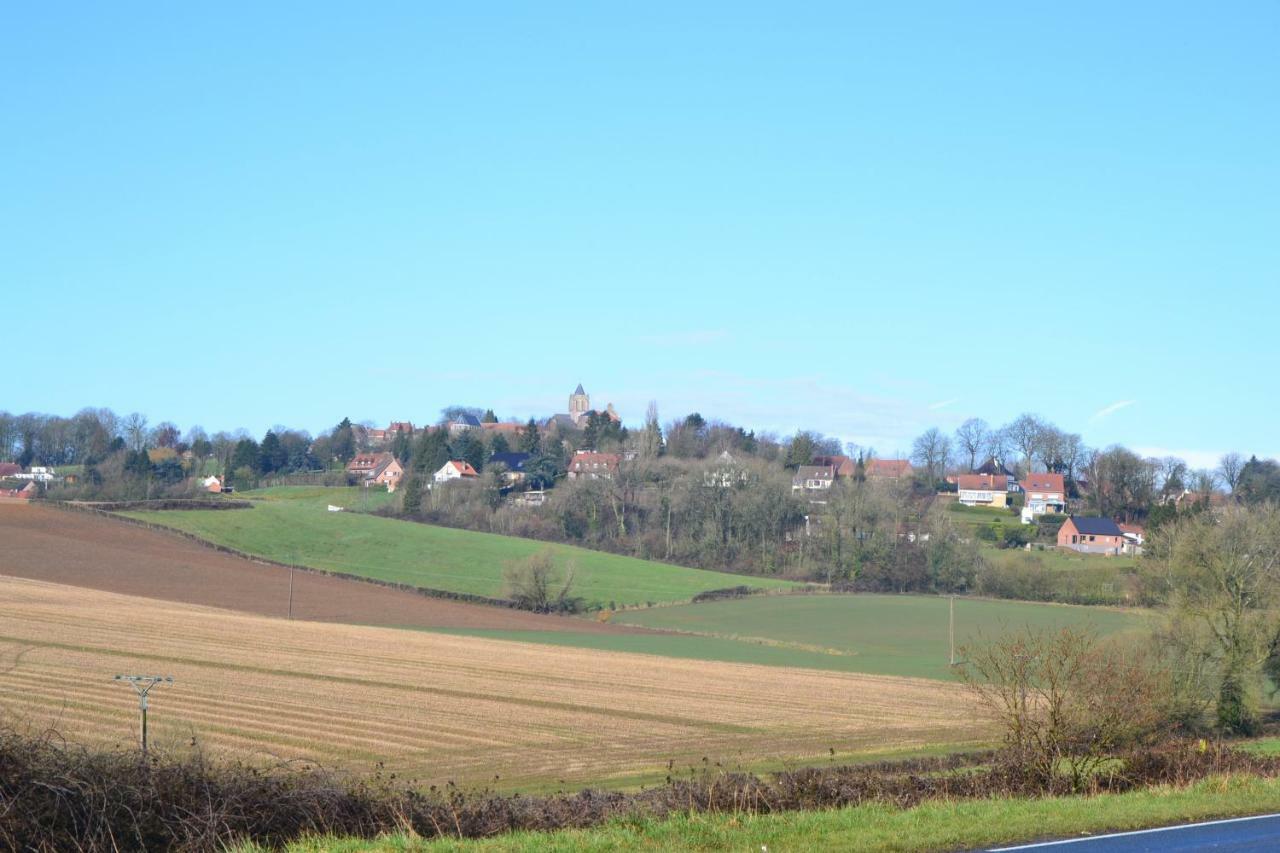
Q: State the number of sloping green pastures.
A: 2